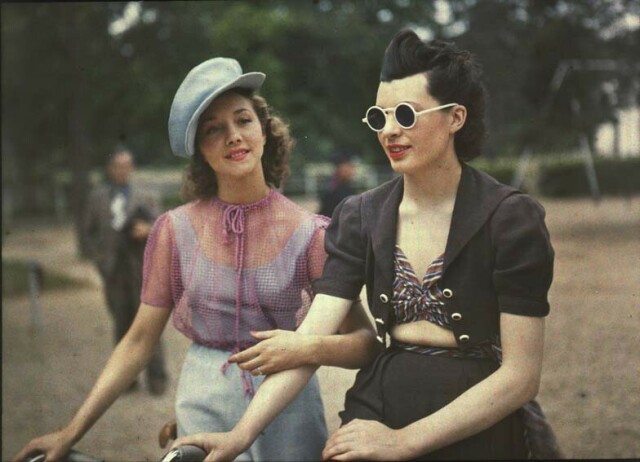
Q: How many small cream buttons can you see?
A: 6